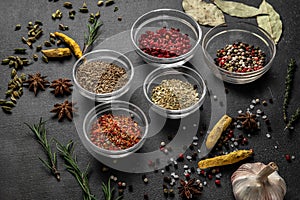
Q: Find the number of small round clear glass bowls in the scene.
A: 5